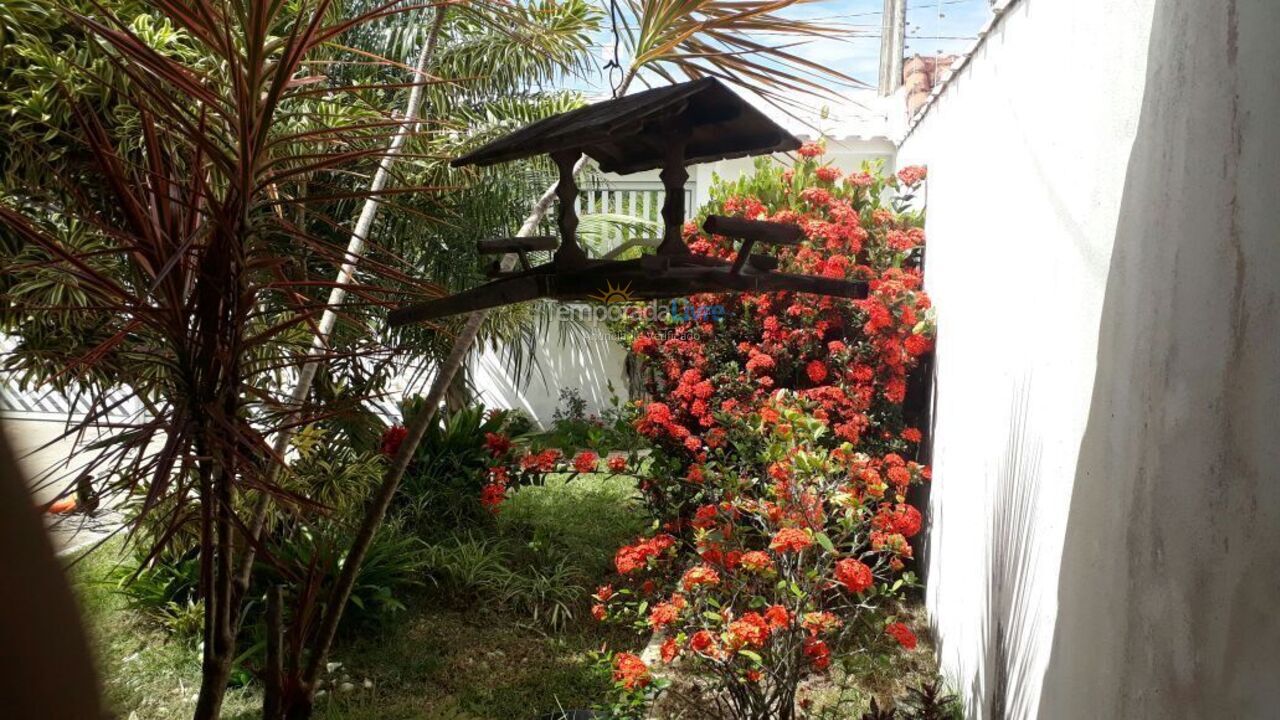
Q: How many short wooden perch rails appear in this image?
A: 2